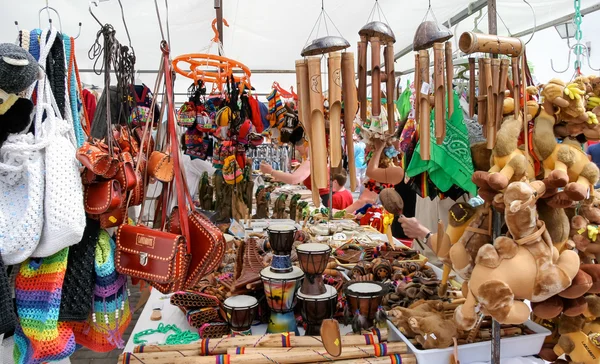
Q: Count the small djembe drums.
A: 6